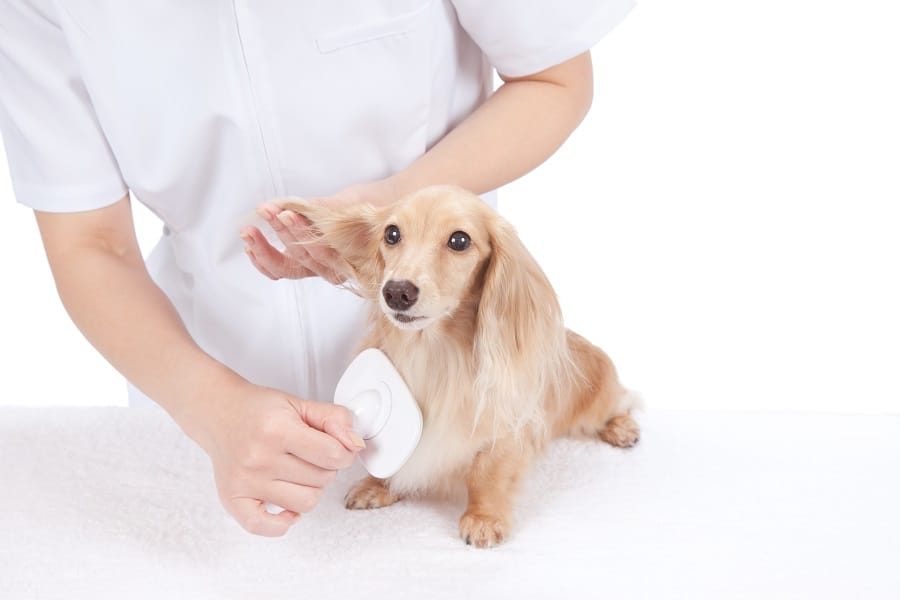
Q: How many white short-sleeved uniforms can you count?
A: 1